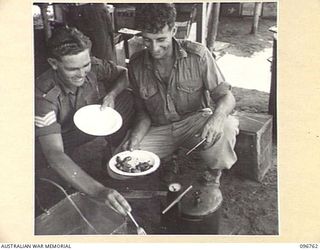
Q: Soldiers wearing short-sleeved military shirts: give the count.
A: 2